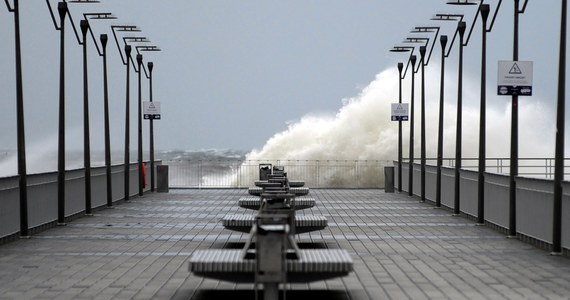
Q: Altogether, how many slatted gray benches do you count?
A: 5